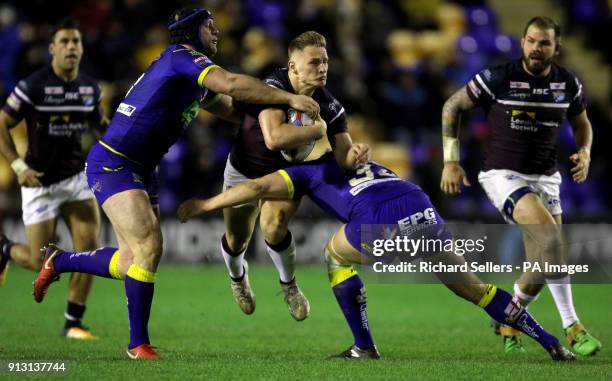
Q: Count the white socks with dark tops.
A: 2